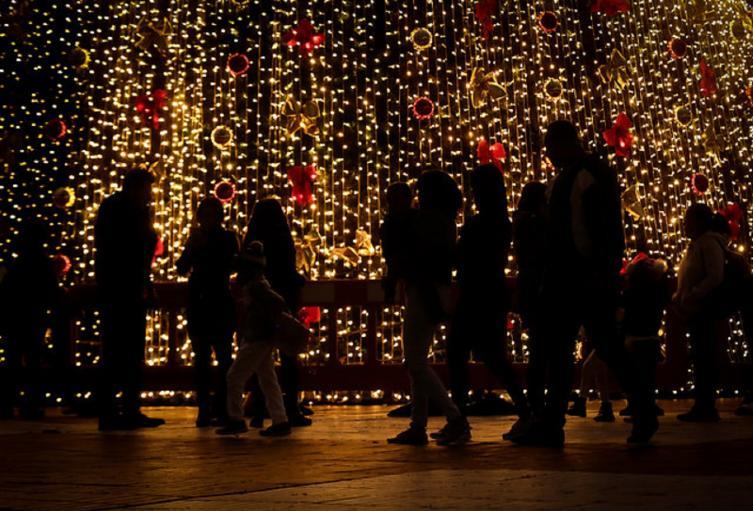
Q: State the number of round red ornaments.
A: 8